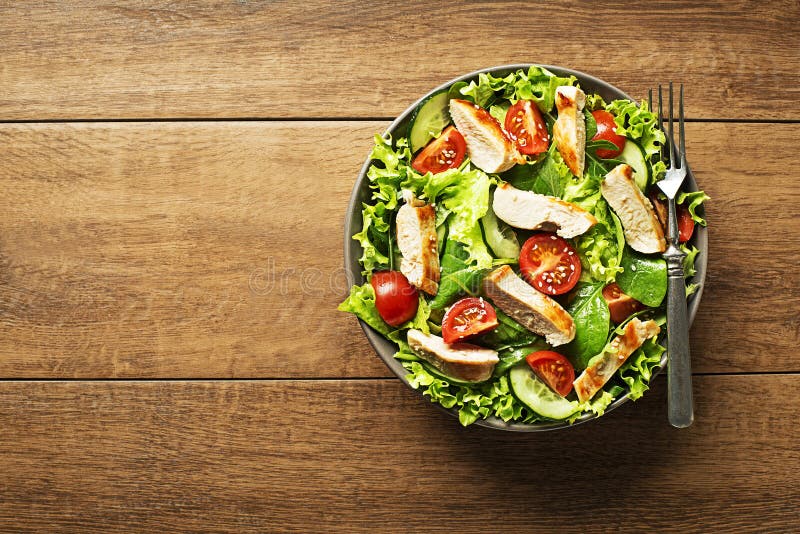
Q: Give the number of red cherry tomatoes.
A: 9